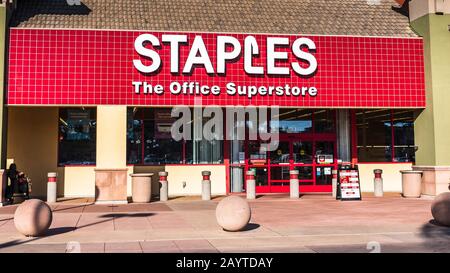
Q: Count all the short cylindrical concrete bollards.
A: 7